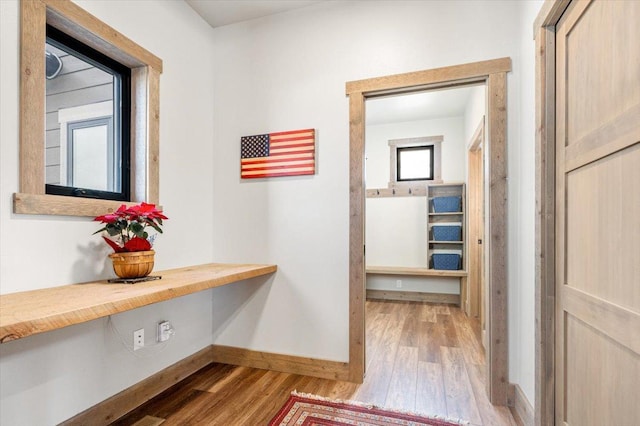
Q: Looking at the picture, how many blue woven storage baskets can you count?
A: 3